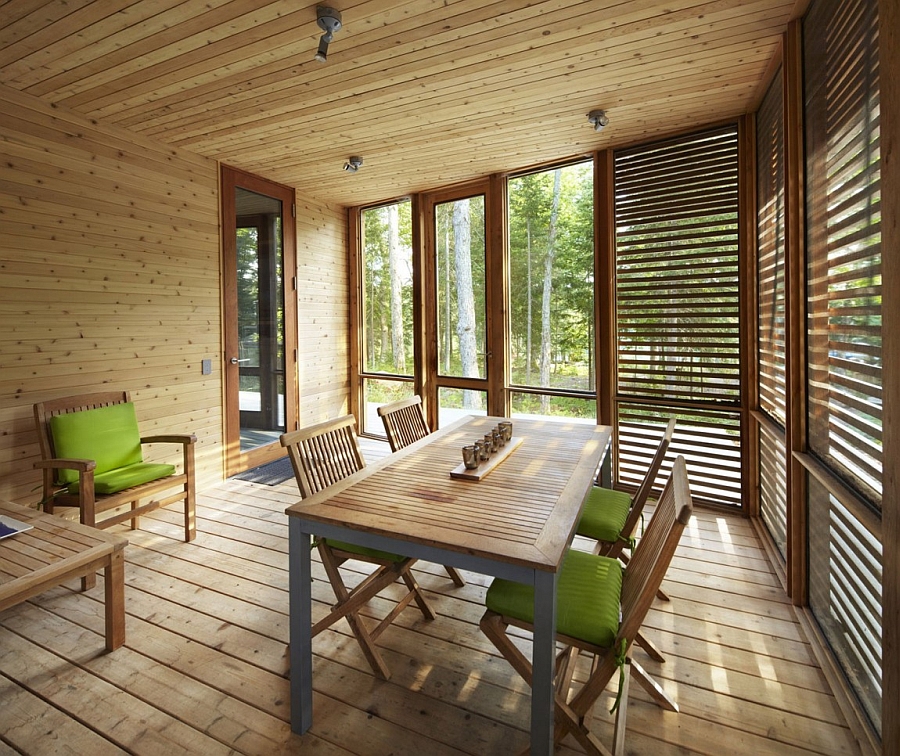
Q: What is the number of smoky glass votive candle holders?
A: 5